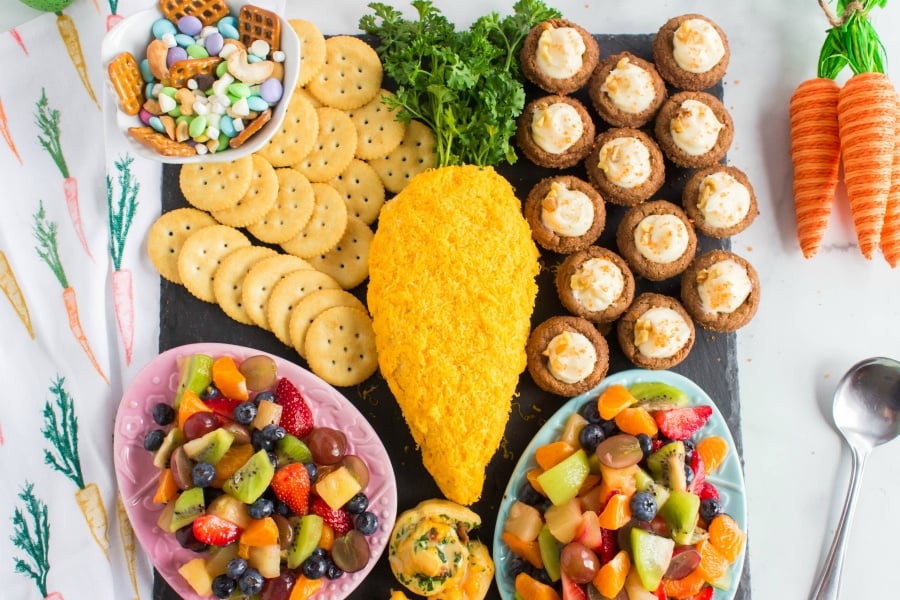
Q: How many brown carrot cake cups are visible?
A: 13